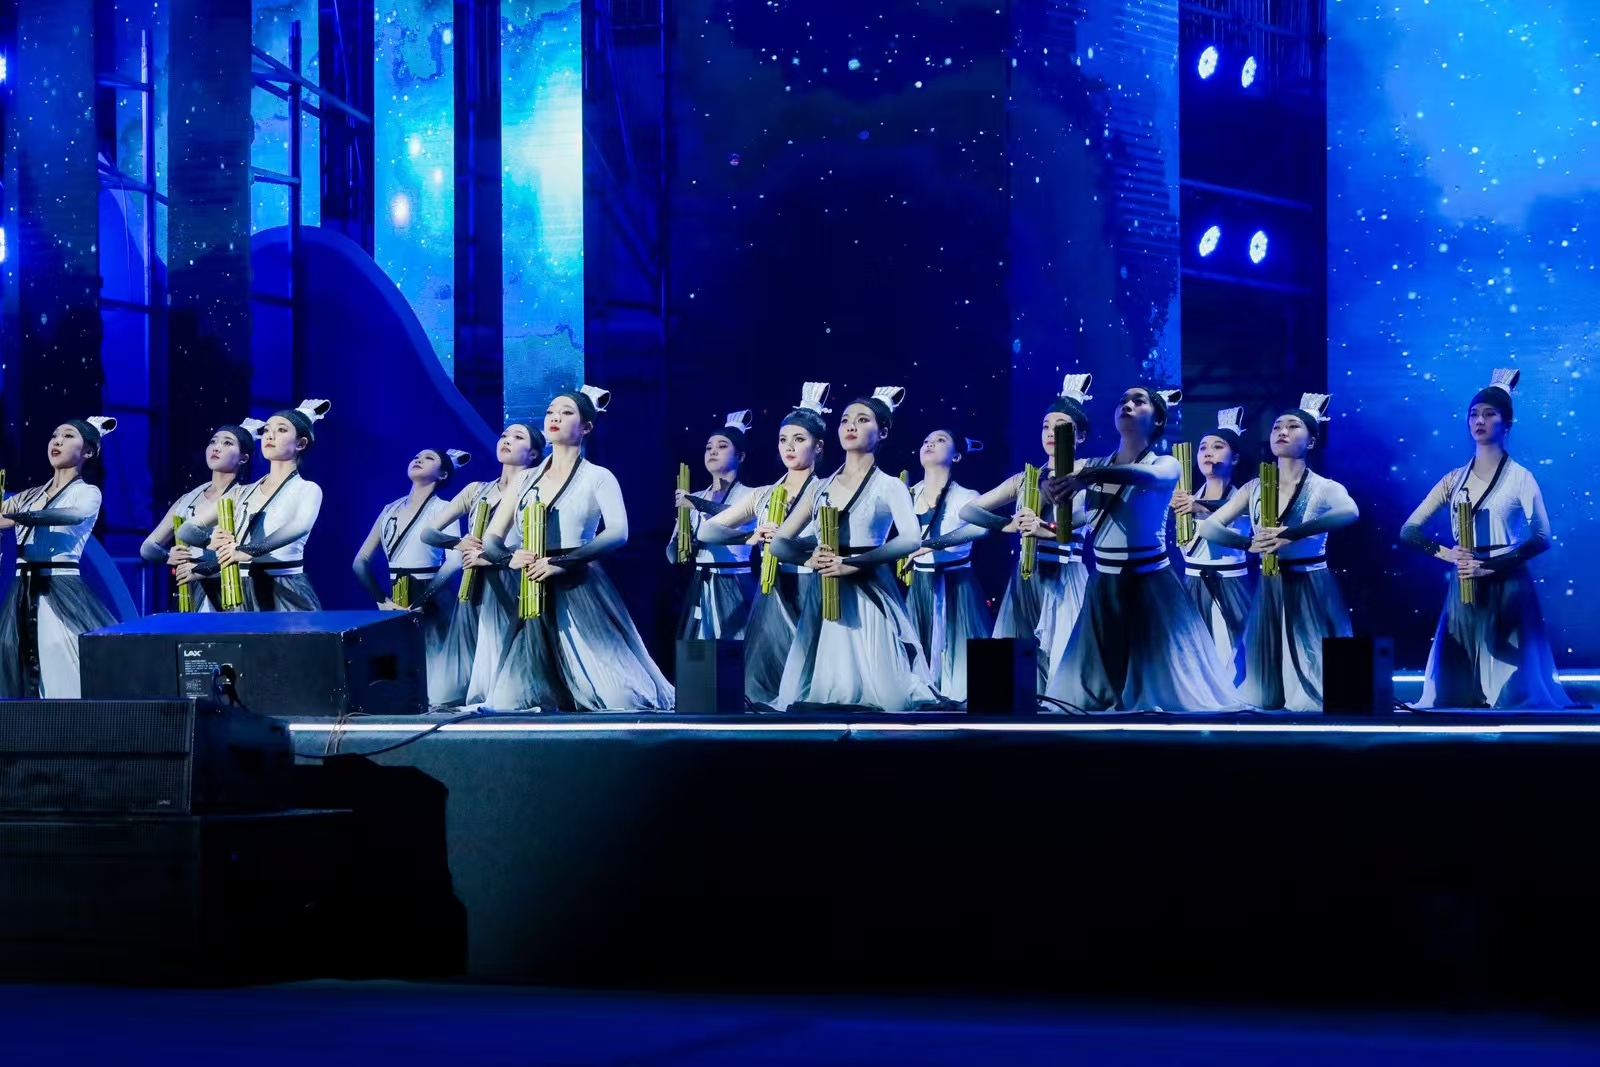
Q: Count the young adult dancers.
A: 15